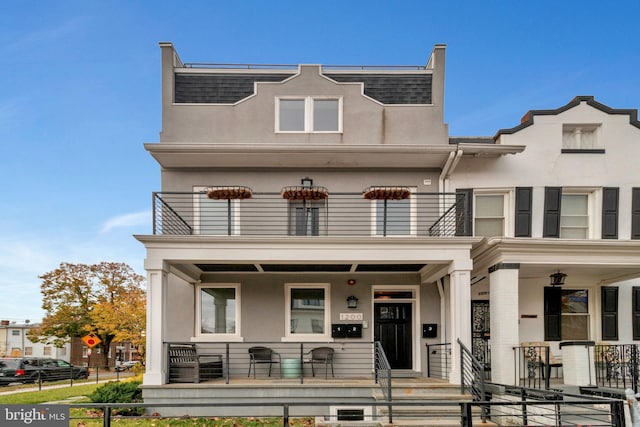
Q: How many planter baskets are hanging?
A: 3